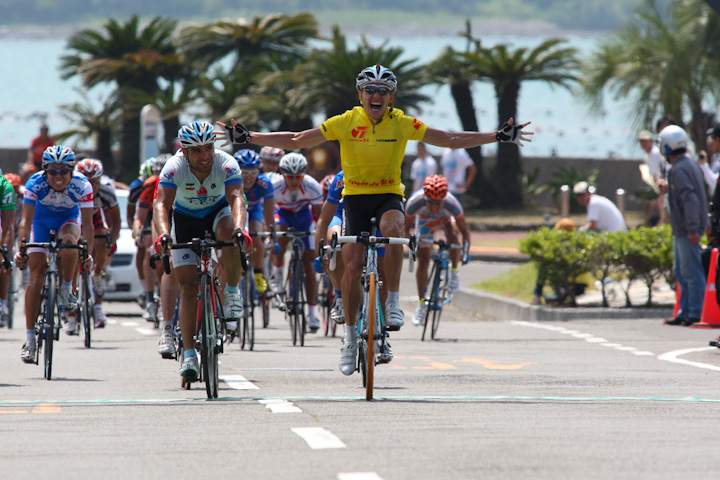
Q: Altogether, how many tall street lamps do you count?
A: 0